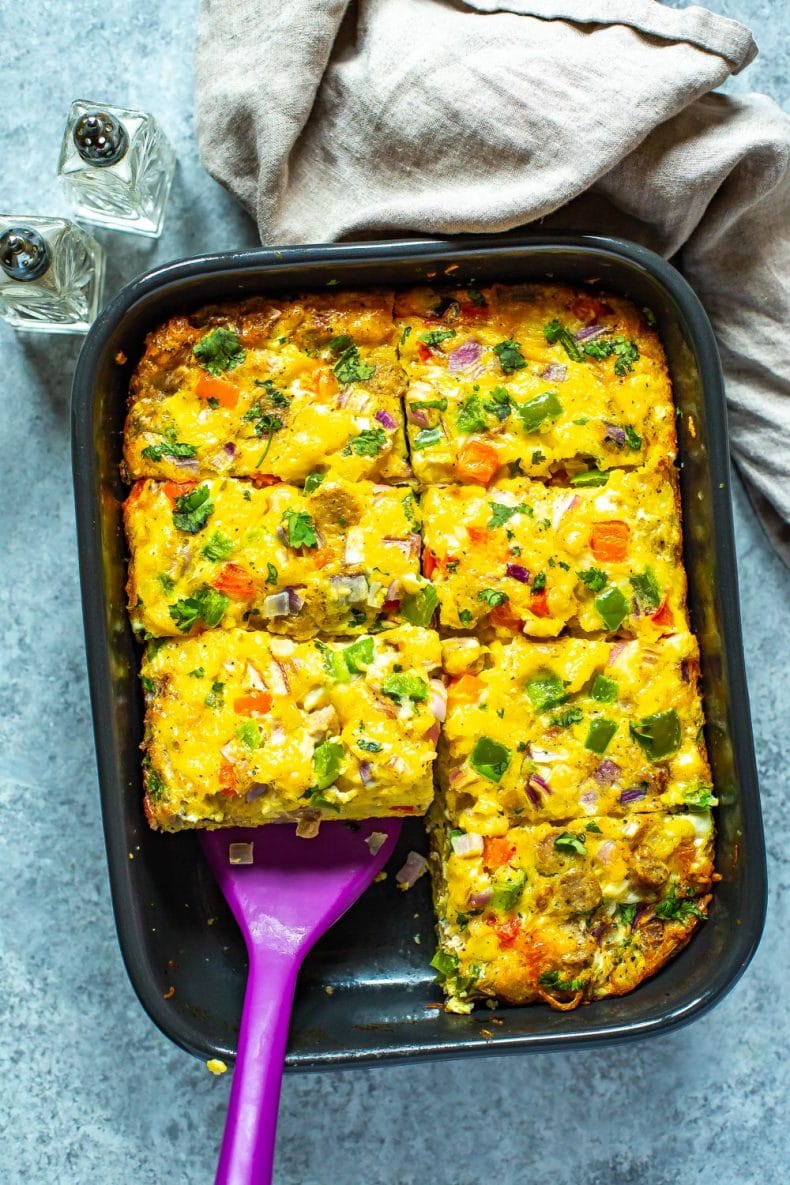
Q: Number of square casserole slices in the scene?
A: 7